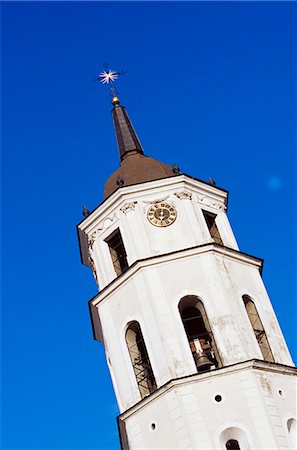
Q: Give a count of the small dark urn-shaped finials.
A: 4